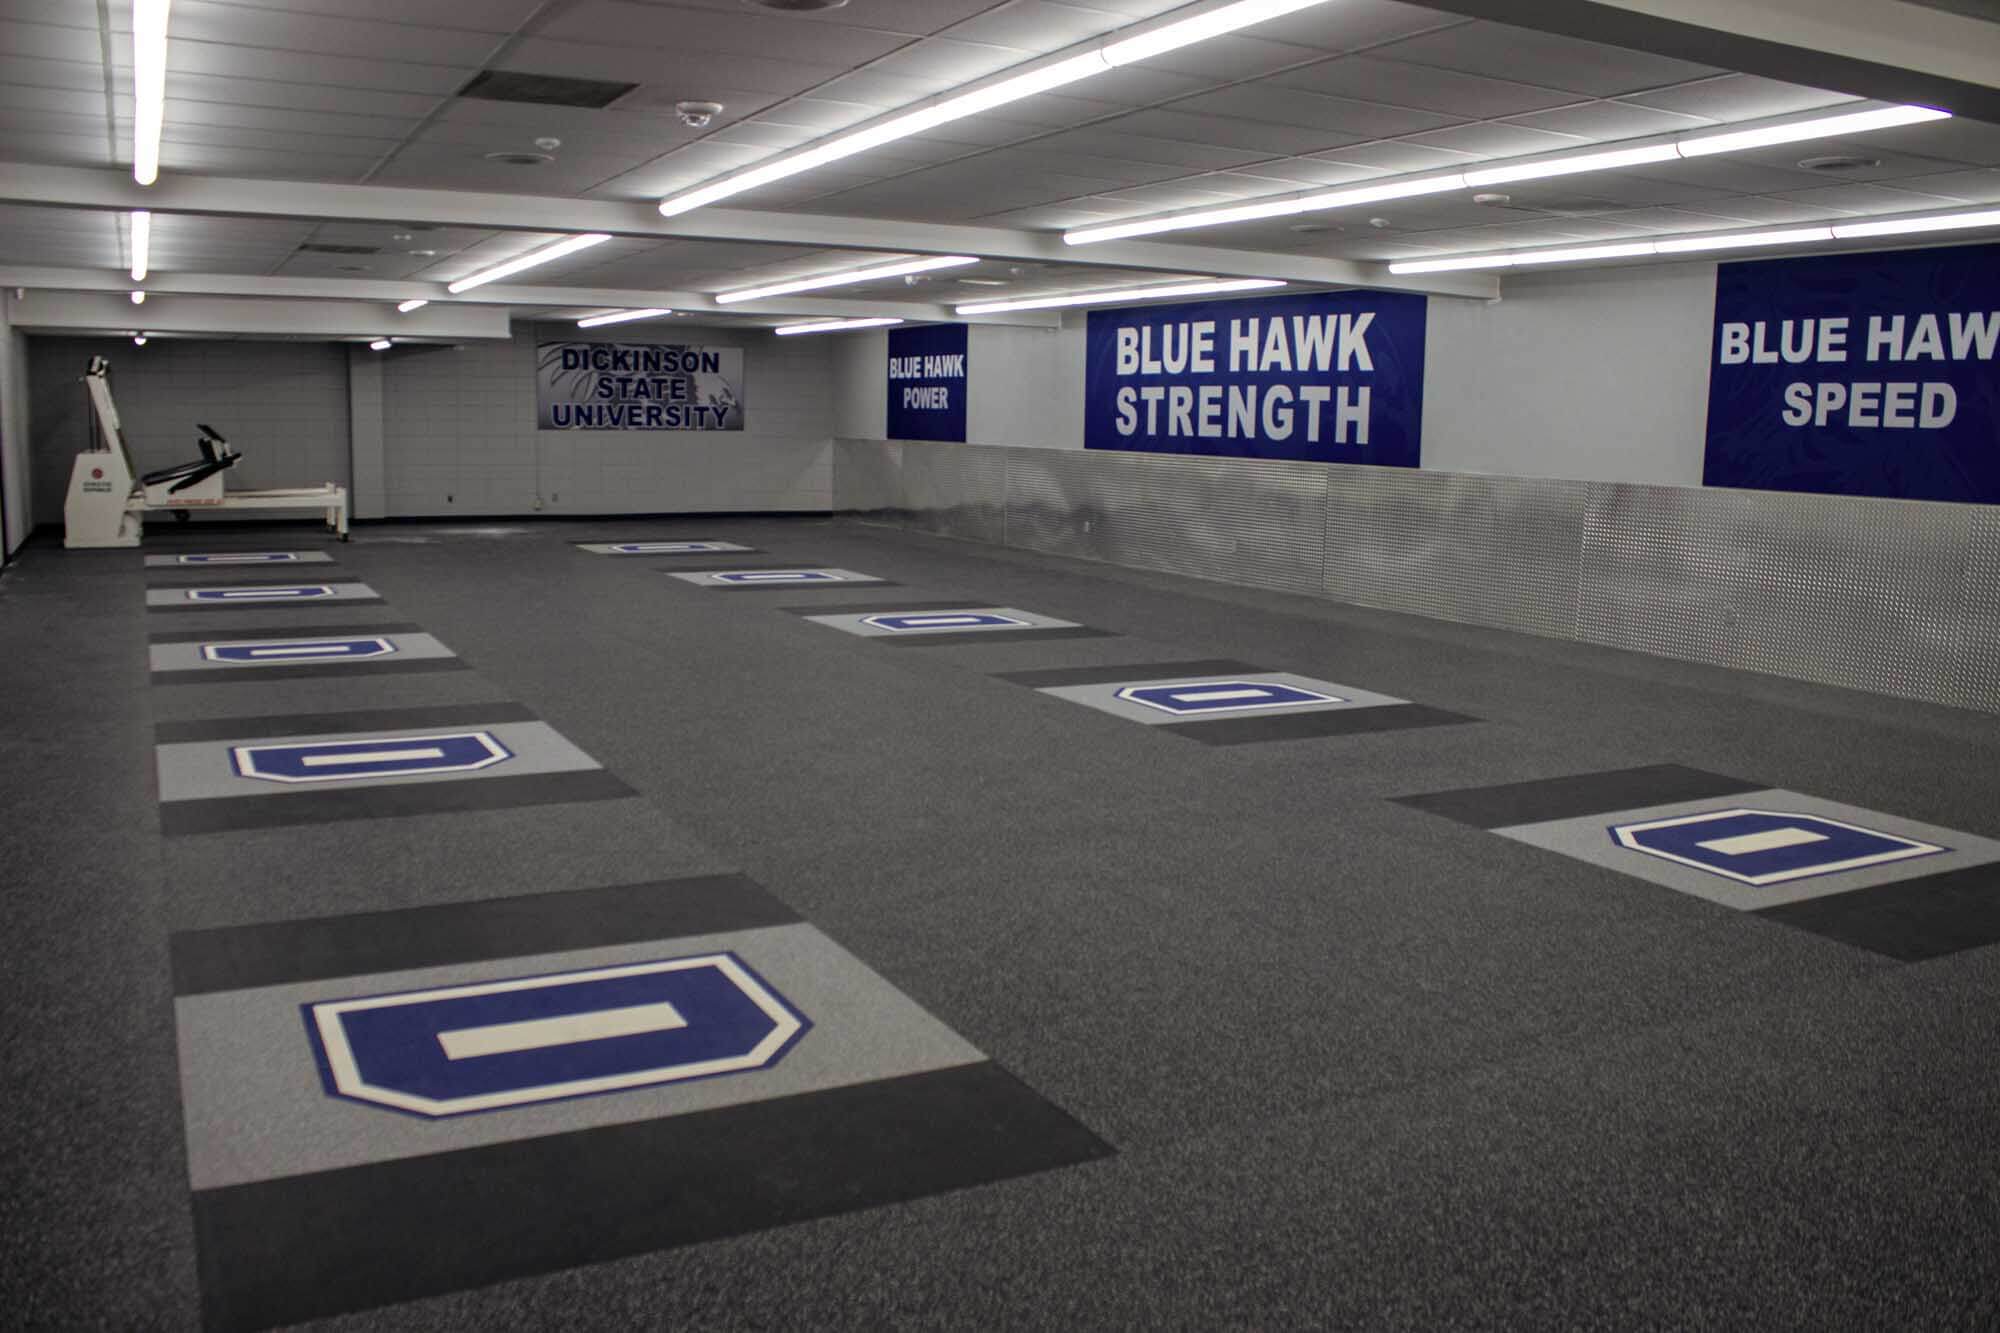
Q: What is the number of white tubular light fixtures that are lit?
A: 14